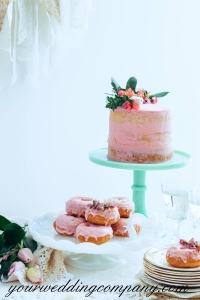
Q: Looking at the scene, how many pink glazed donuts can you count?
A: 7